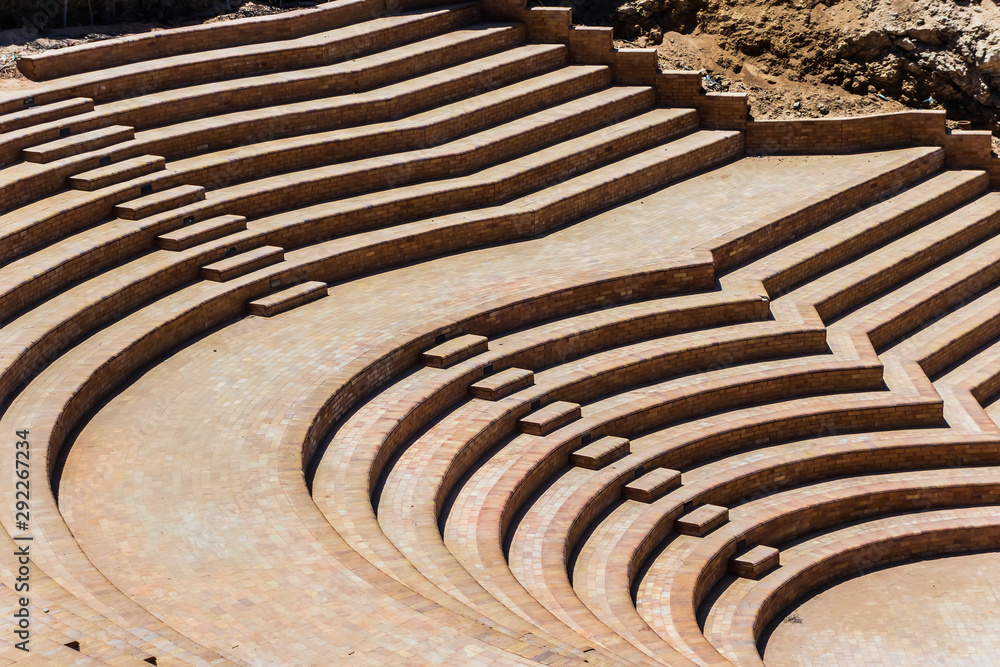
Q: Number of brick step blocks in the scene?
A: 14